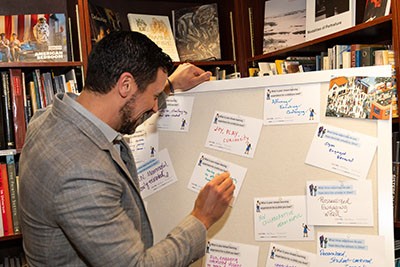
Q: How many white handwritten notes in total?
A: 12